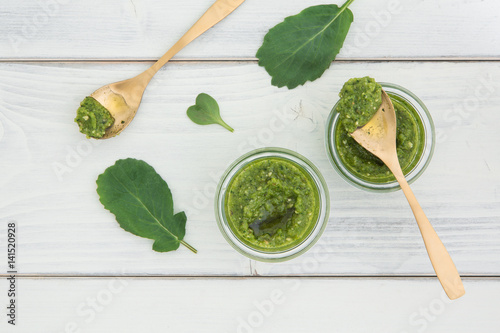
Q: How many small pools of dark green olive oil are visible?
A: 1